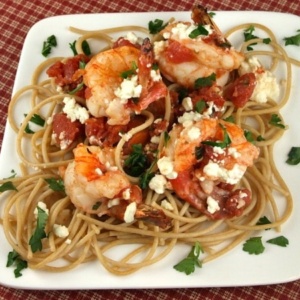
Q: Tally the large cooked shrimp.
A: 4